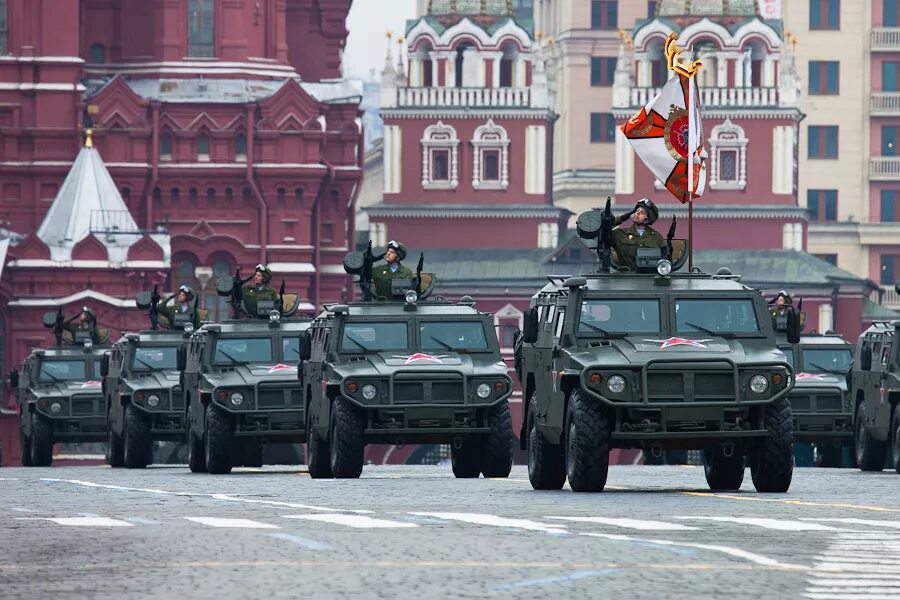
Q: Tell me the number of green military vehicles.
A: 7